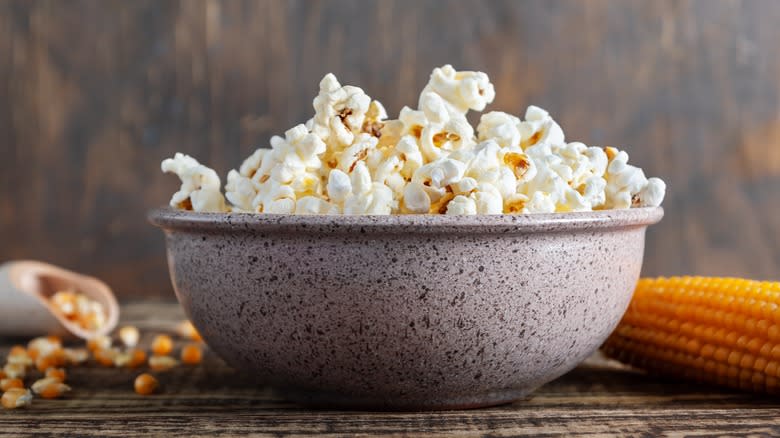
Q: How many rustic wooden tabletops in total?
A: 1